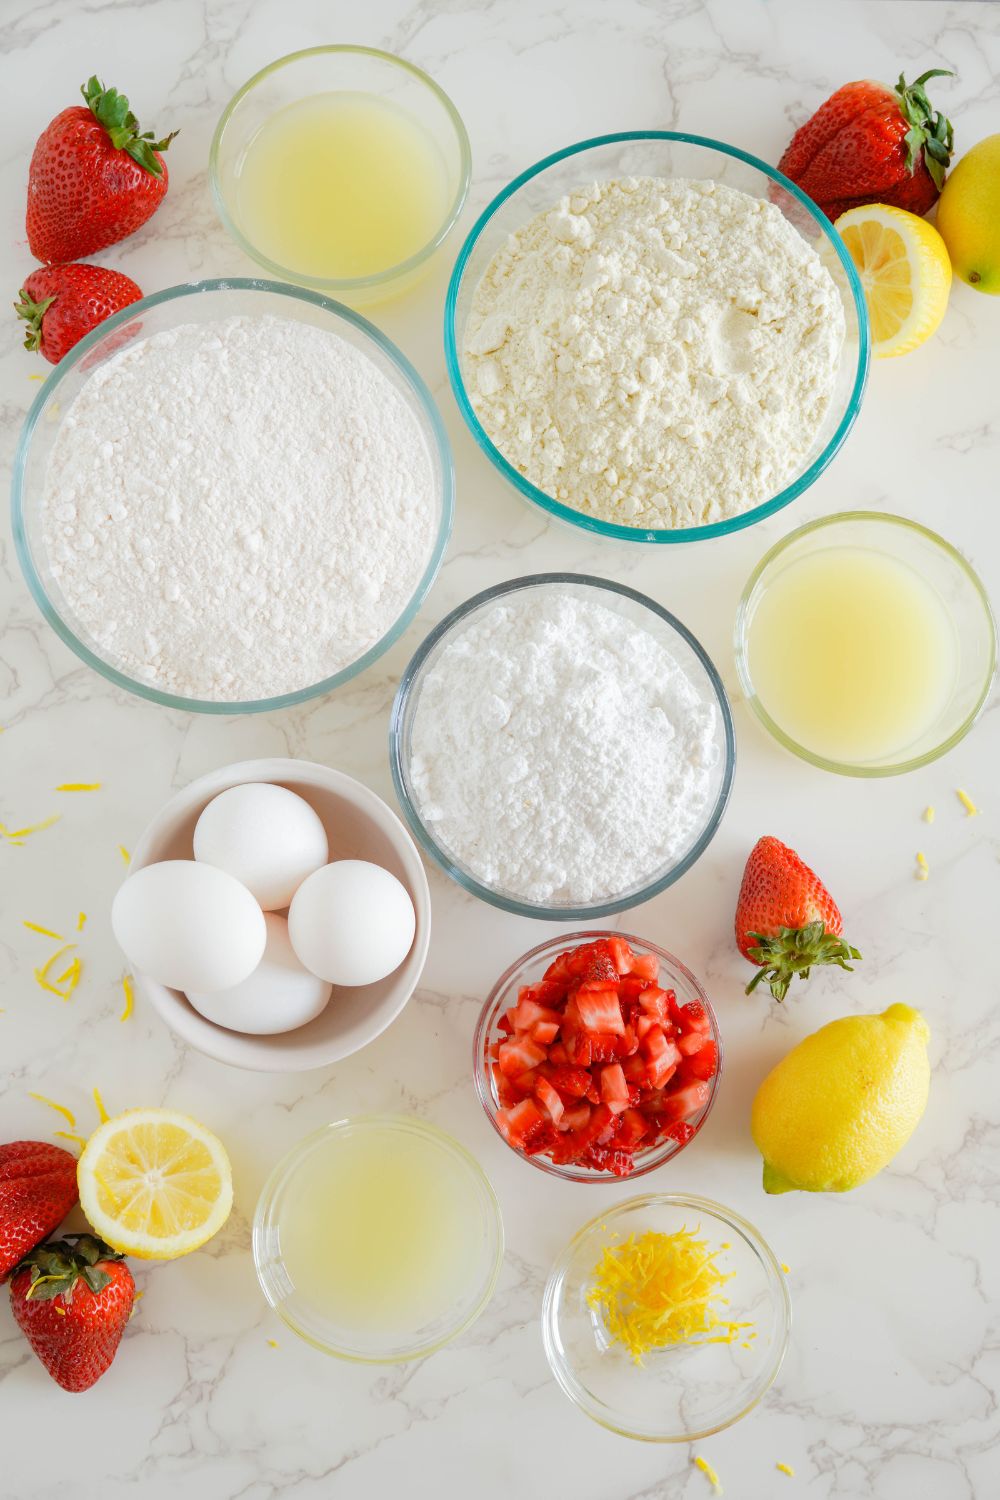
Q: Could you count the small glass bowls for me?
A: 5